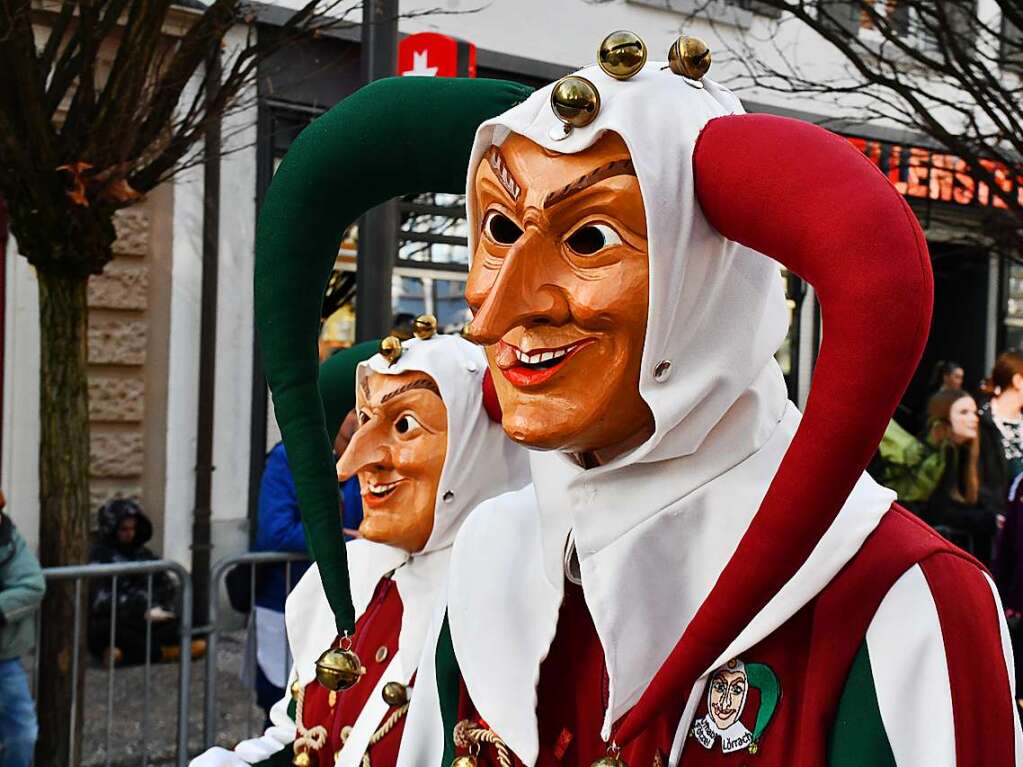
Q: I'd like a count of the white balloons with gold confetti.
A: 0